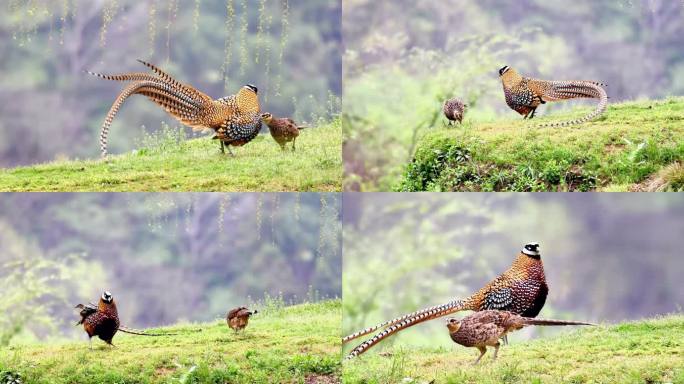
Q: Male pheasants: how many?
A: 4